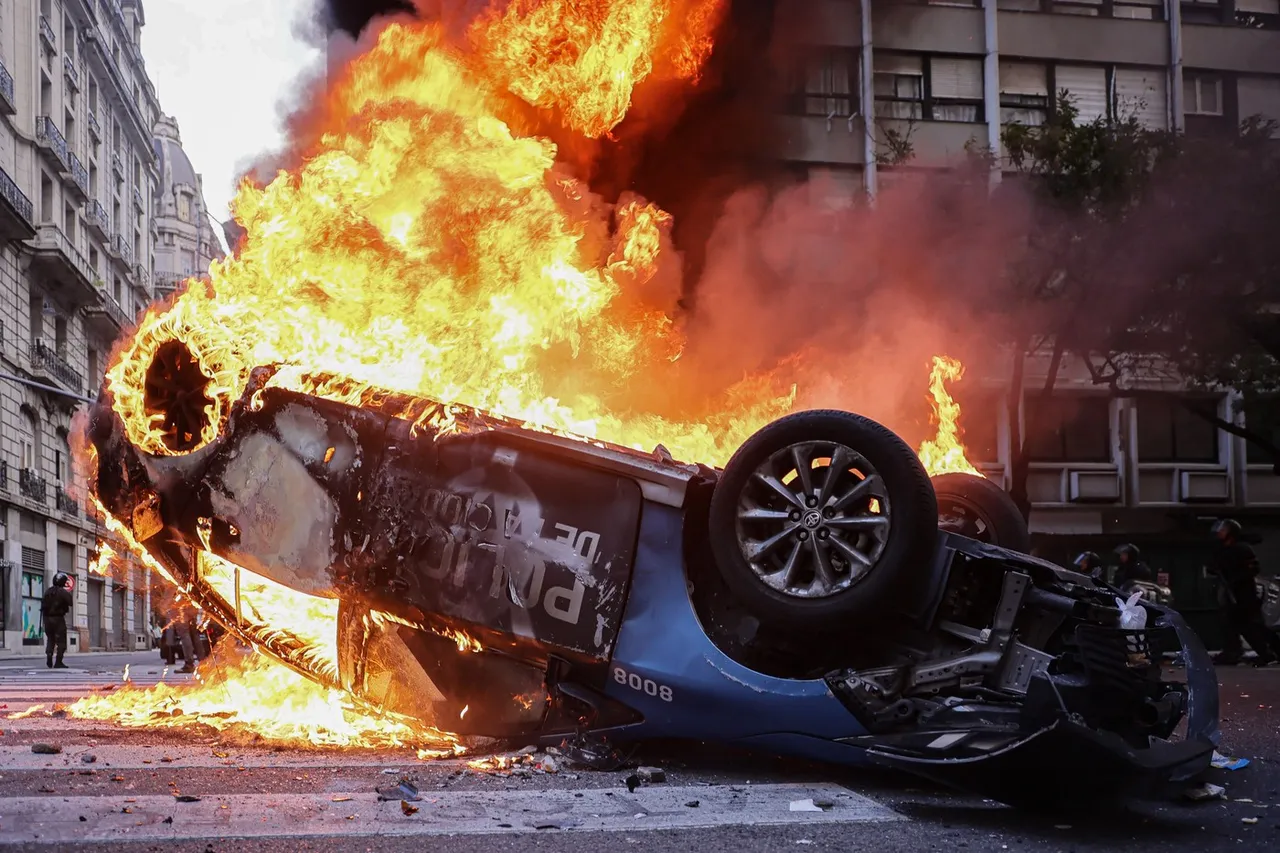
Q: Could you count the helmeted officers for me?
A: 4